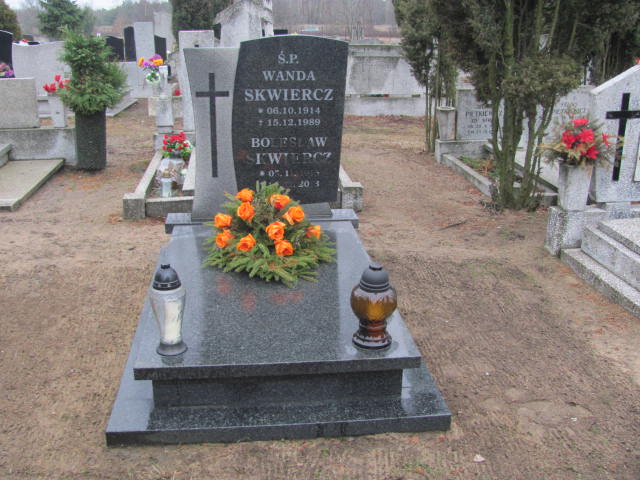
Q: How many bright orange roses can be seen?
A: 10